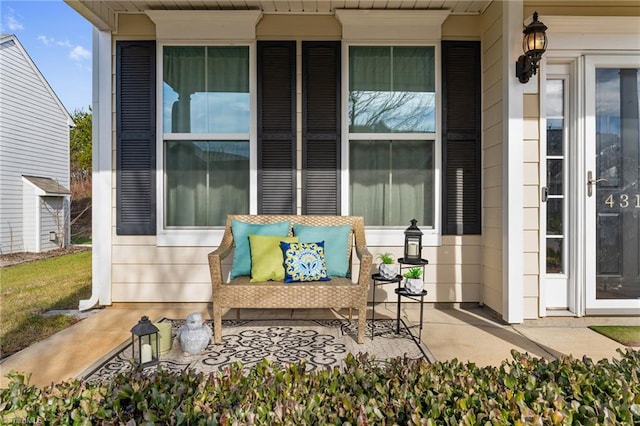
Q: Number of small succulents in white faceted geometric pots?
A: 2